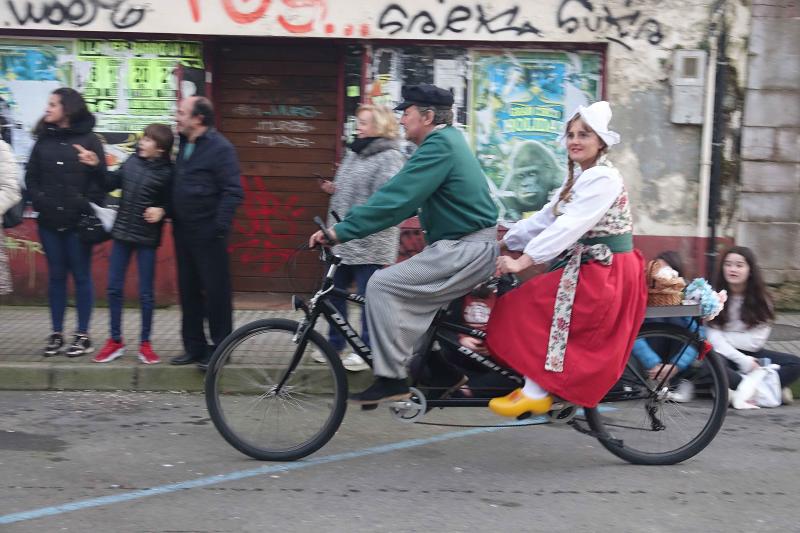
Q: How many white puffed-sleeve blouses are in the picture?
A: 1